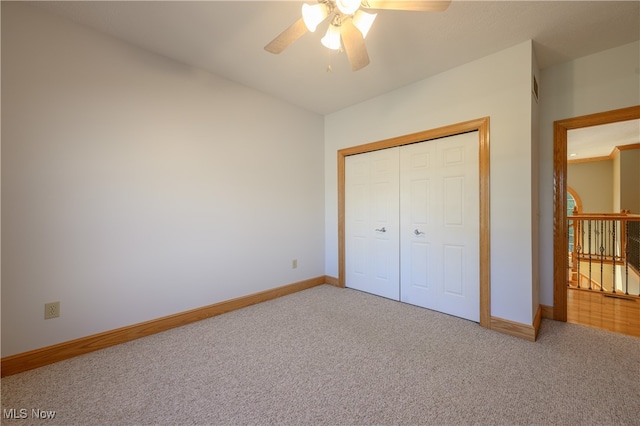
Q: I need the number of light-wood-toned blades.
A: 3